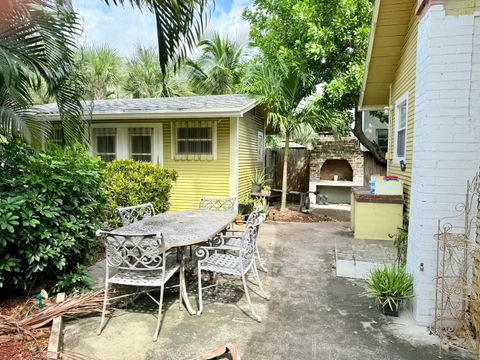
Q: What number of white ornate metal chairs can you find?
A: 5